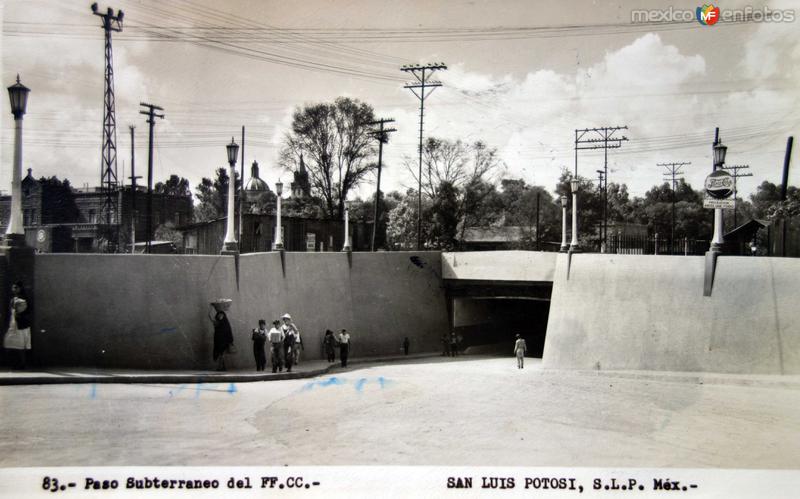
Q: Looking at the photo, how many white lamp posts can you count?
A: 7